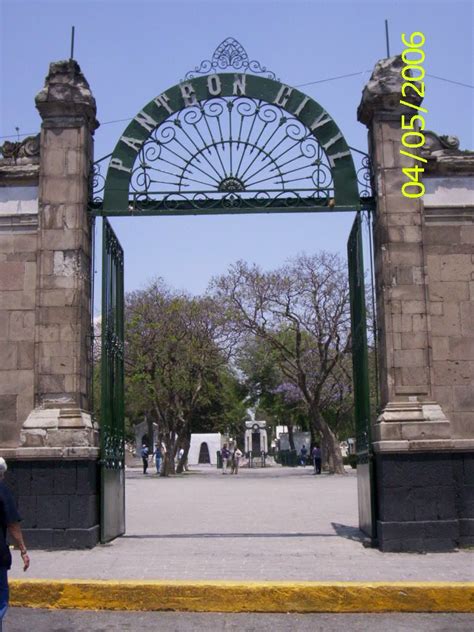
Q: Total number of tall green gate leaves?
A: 2